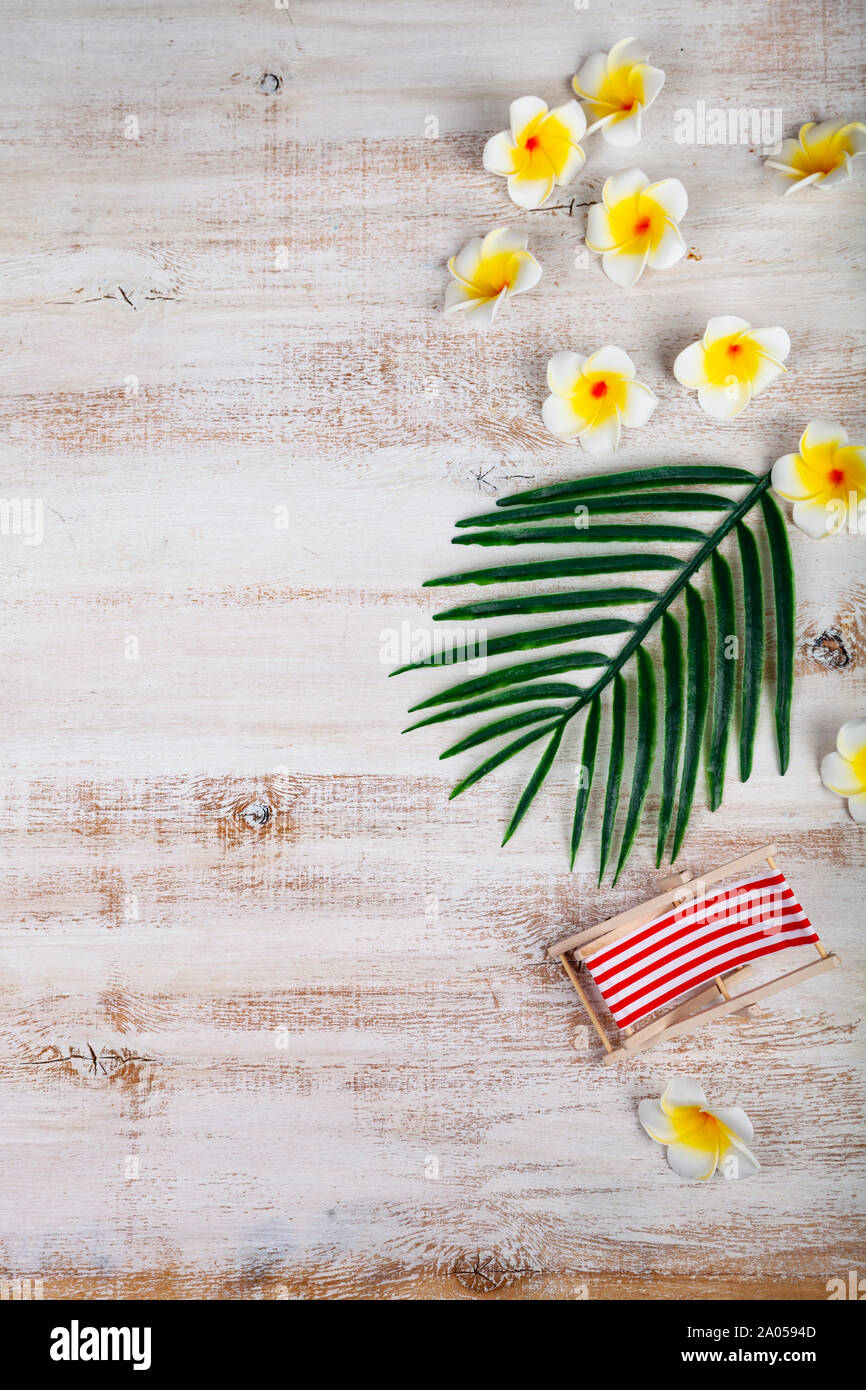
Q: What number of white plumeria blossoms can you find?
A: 10